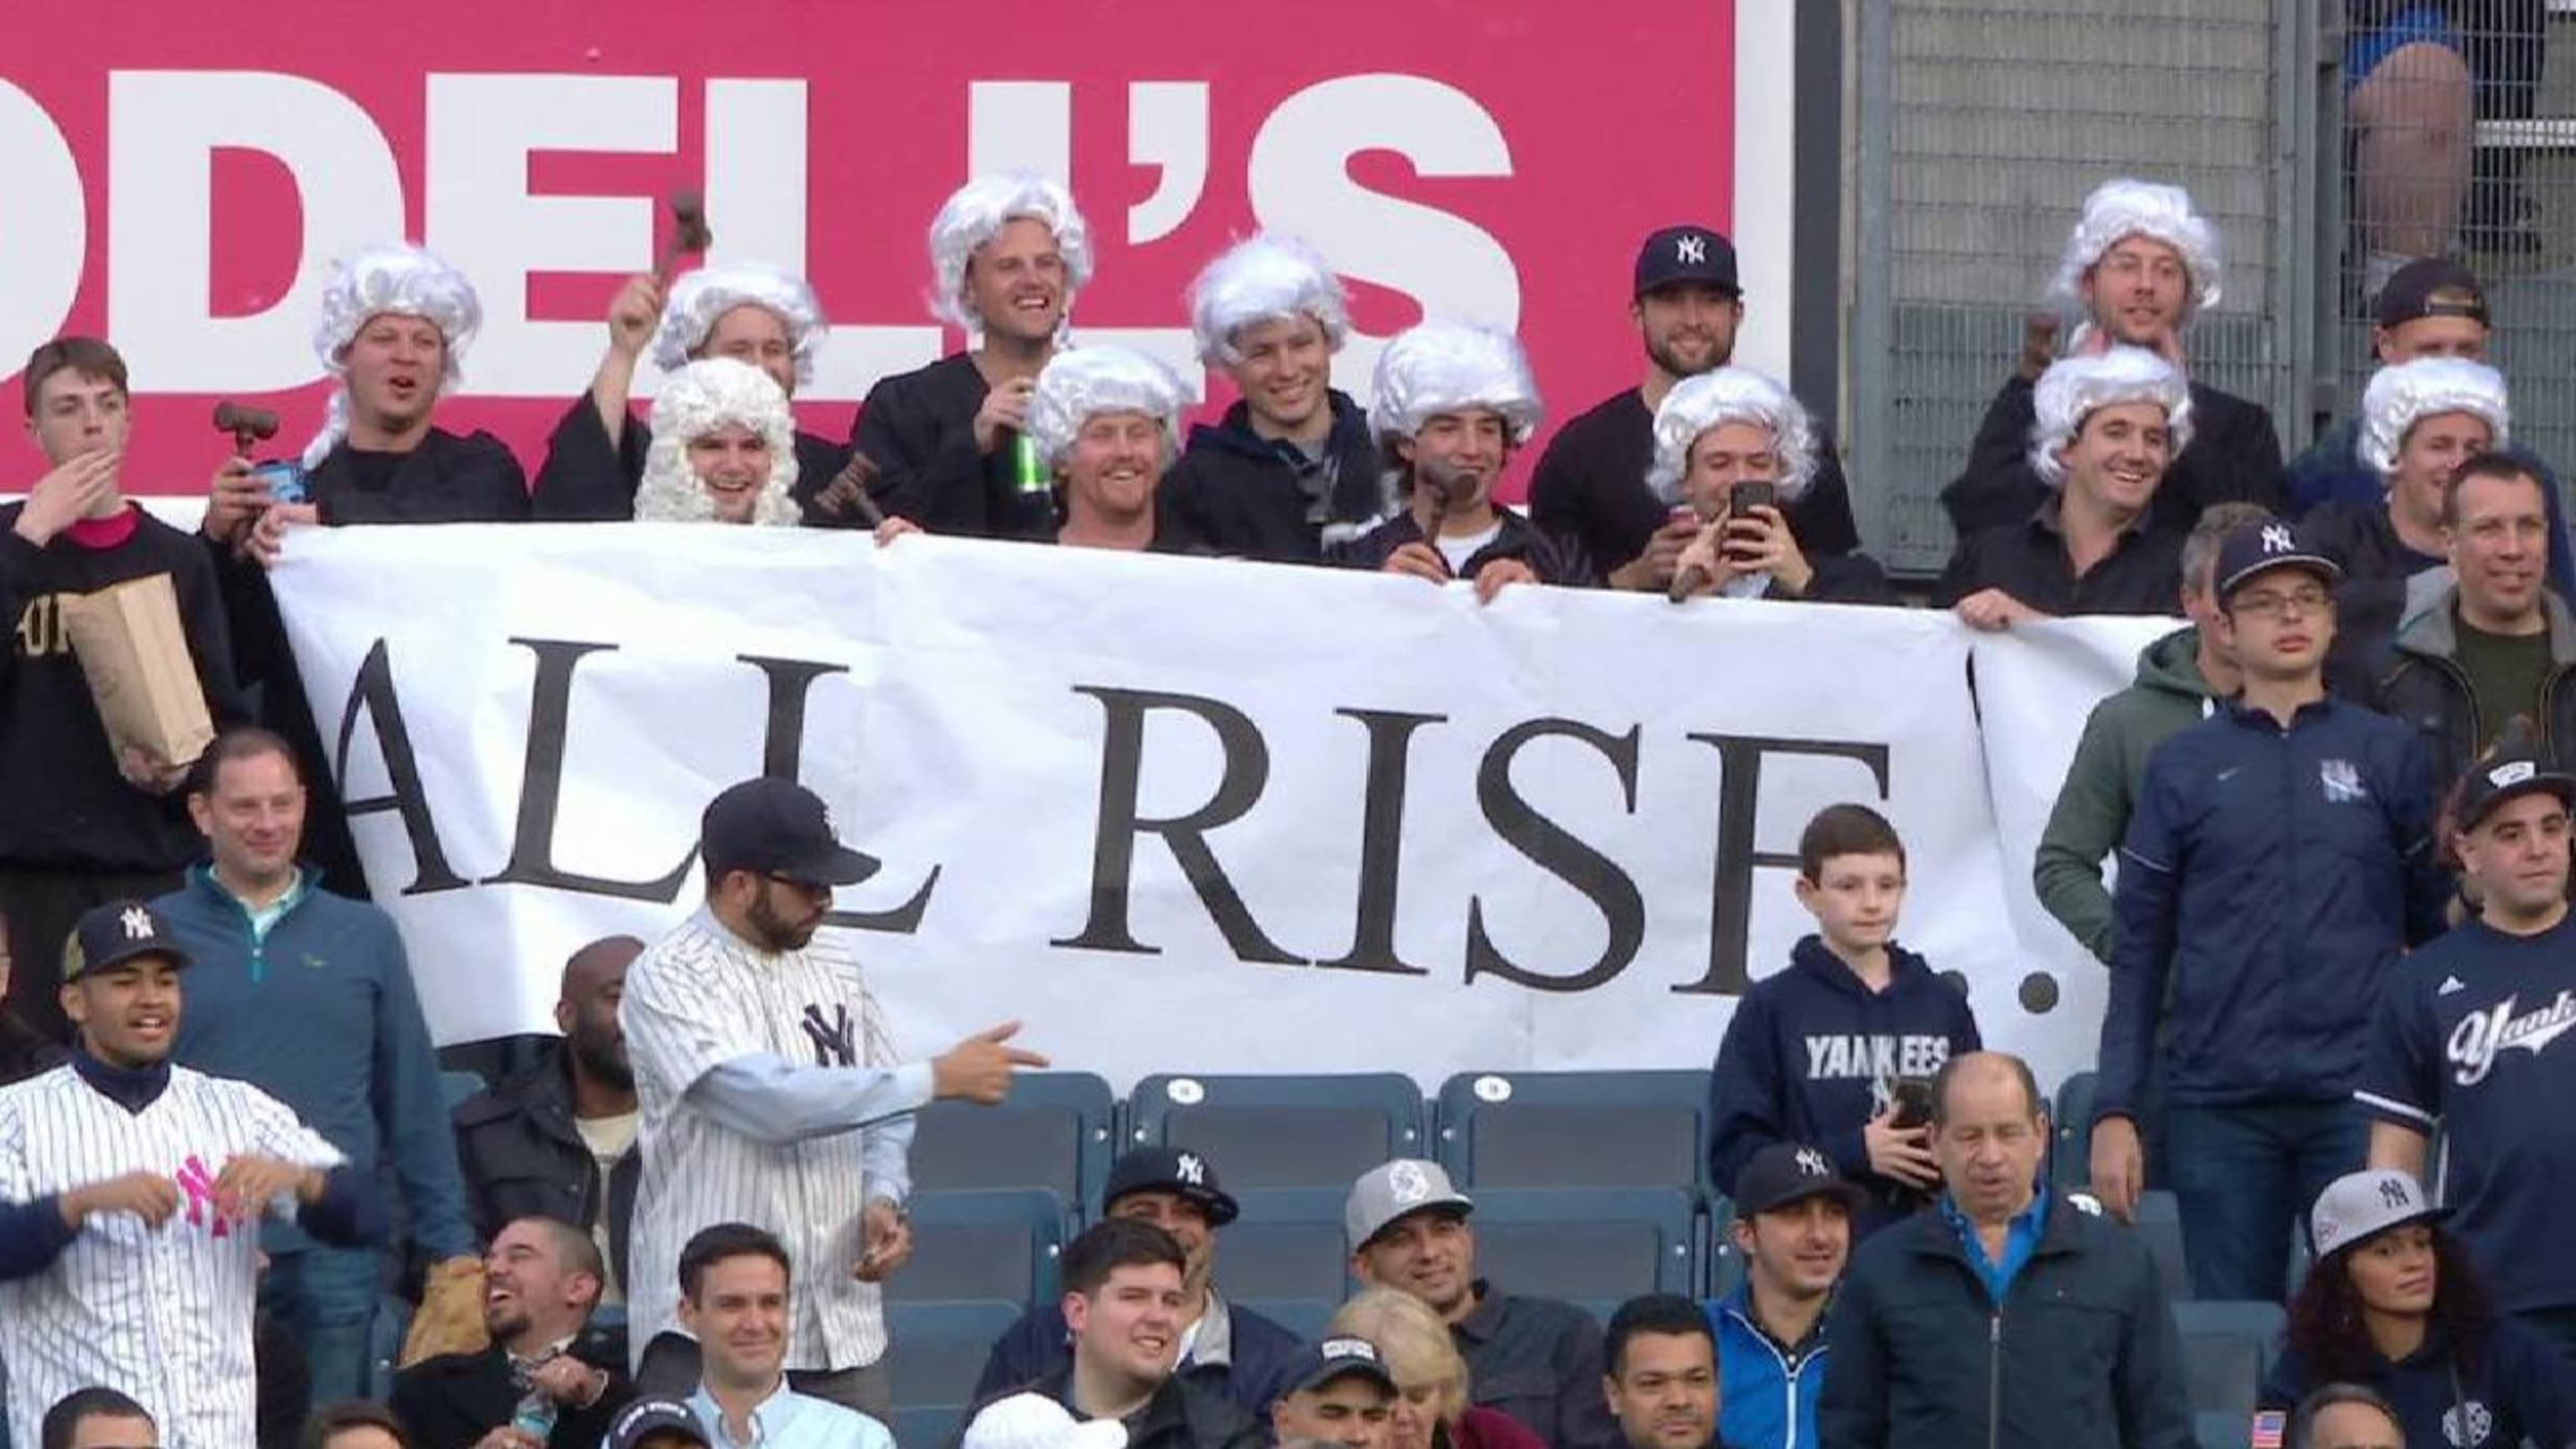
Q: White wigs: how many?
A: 11